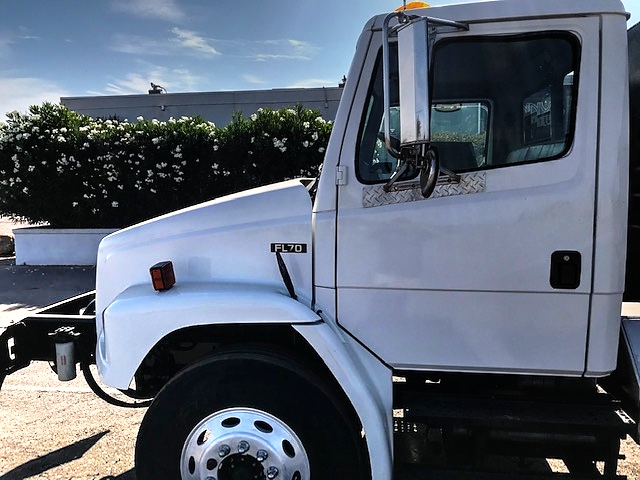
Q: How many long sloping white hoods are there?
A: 1